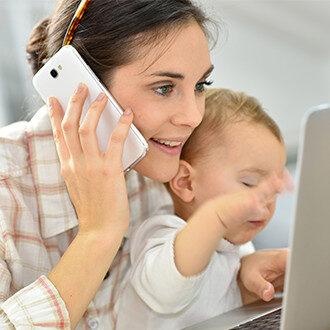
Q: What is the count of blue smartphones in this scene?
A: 0